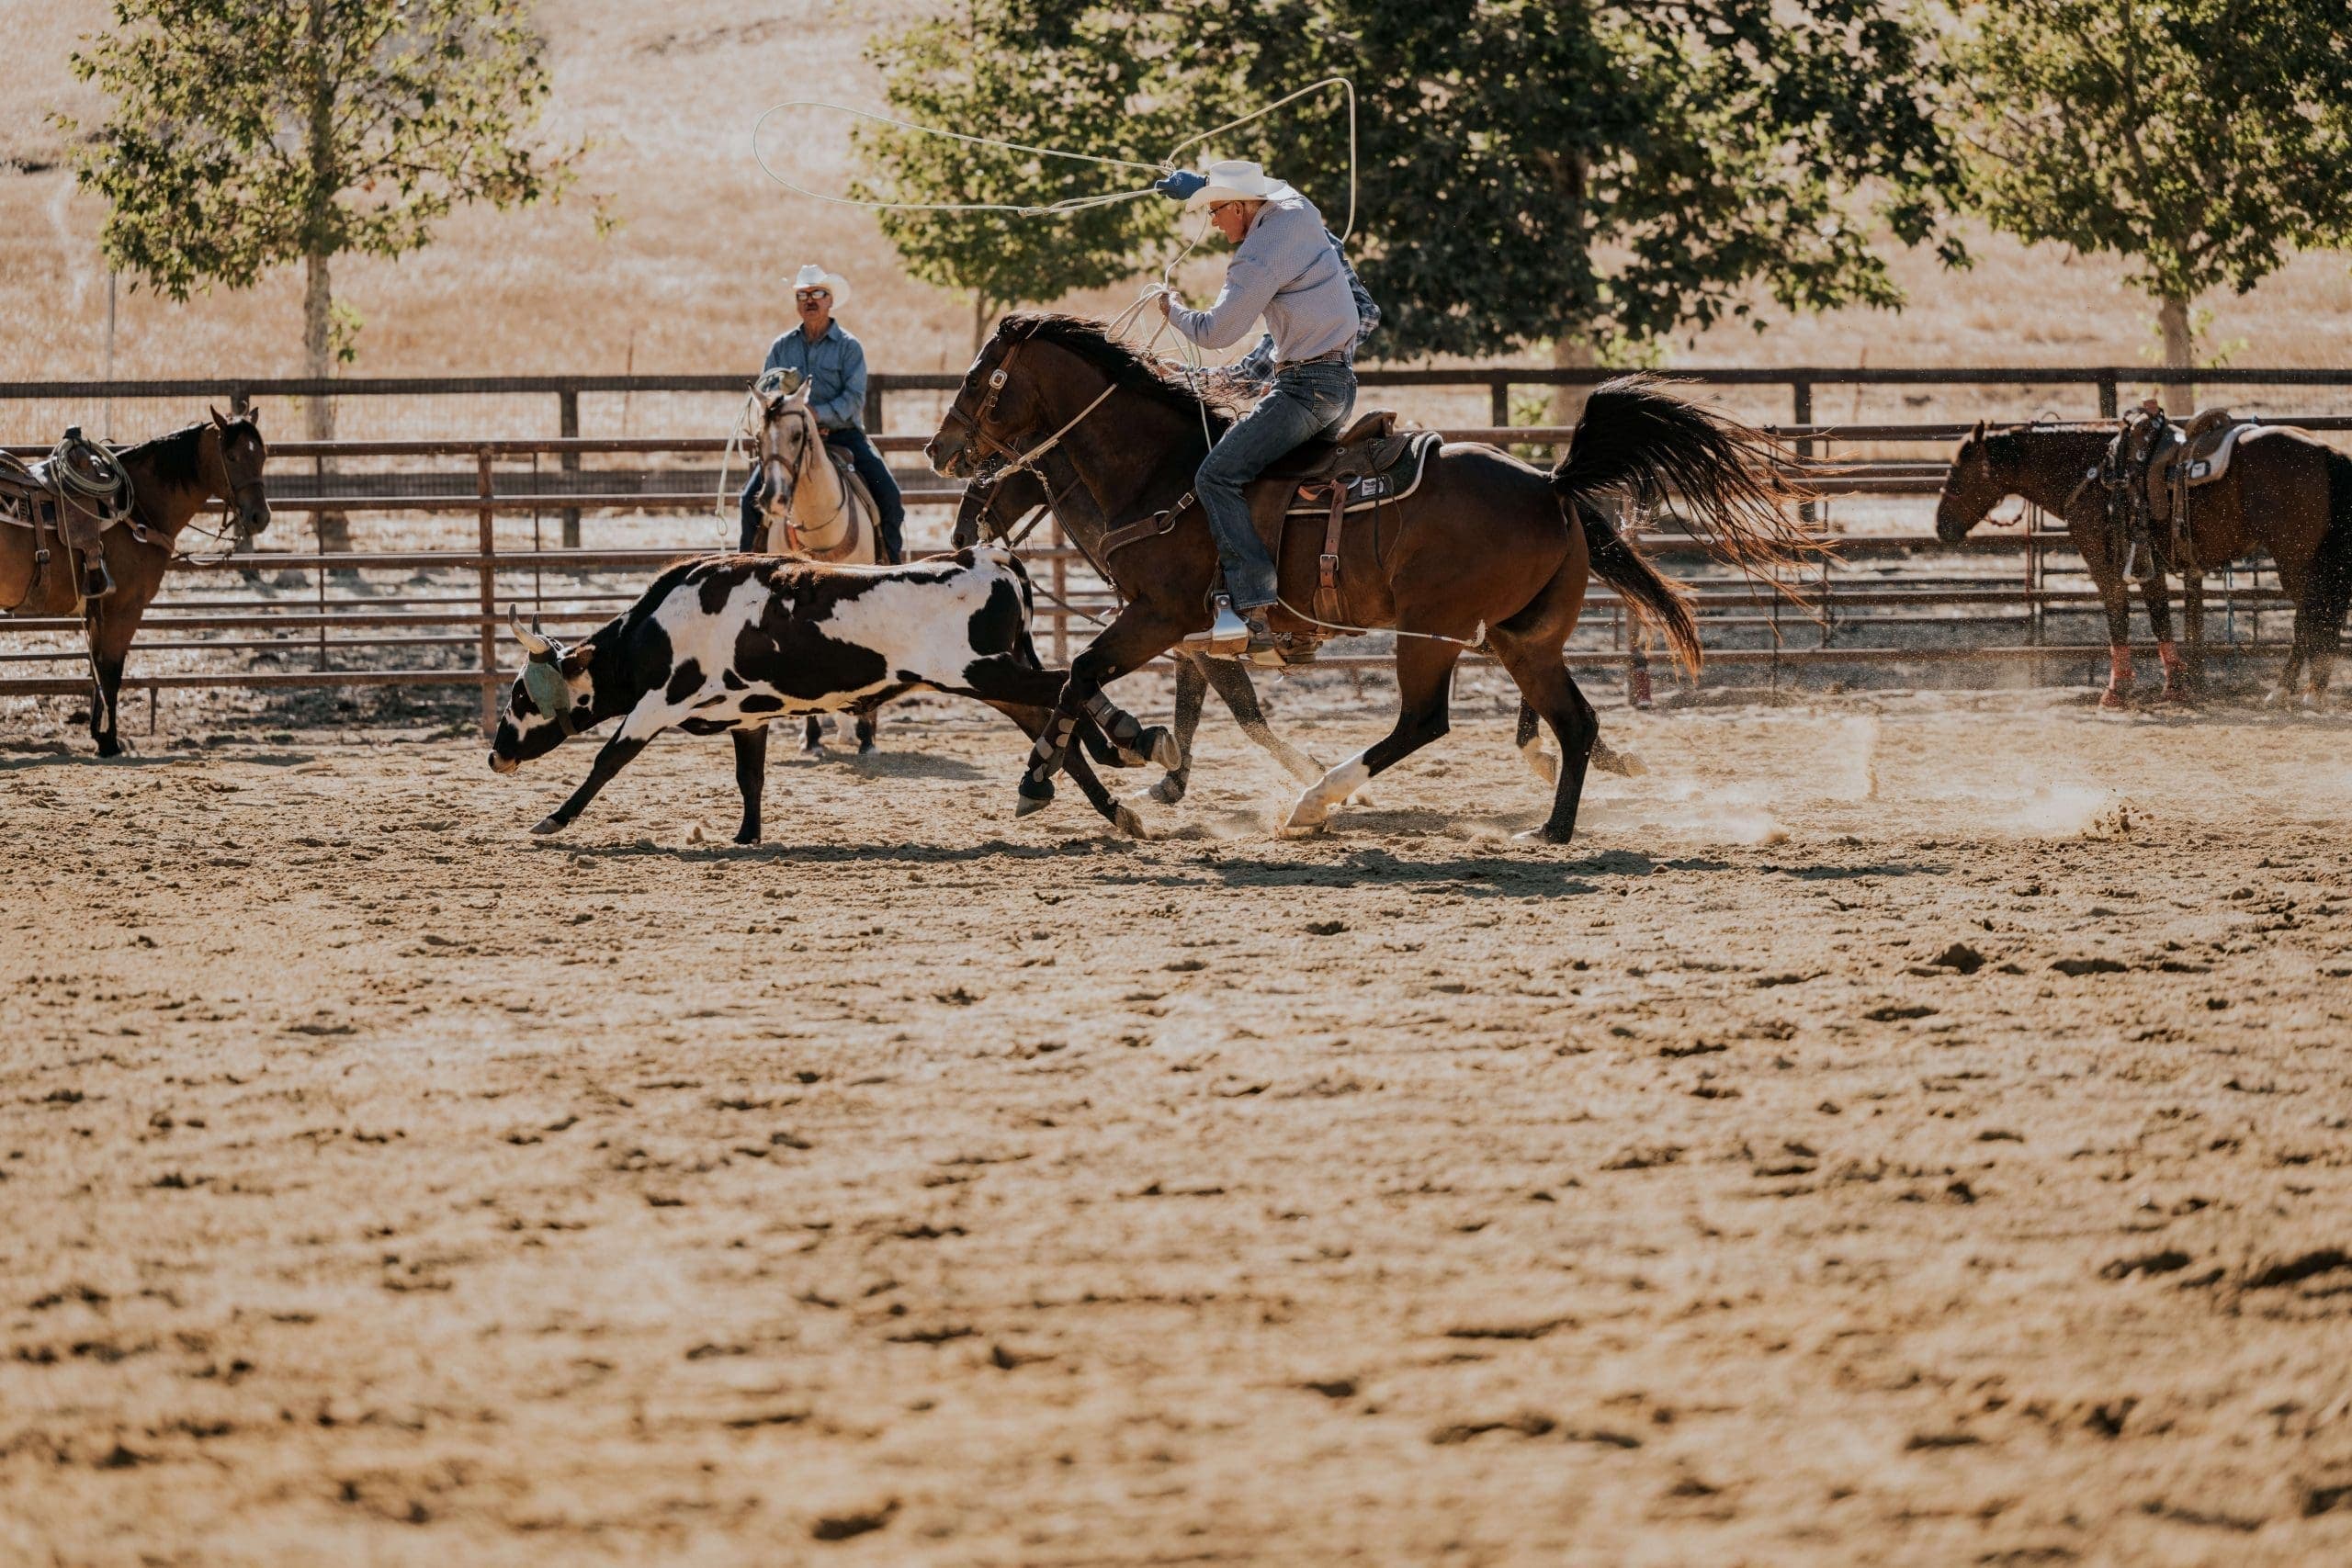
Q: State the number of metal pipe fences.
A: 1